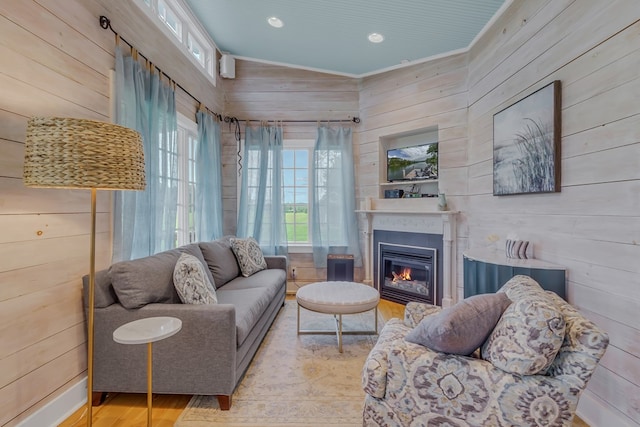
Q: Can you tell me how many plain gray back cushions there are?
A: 2